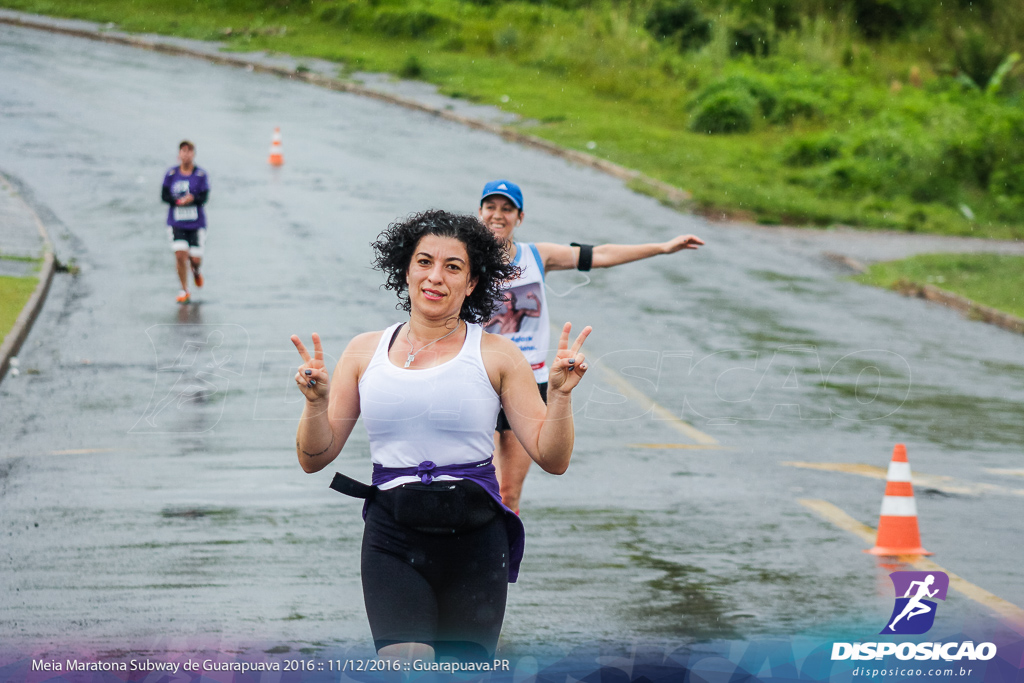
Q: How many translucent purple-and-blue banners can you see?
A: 1